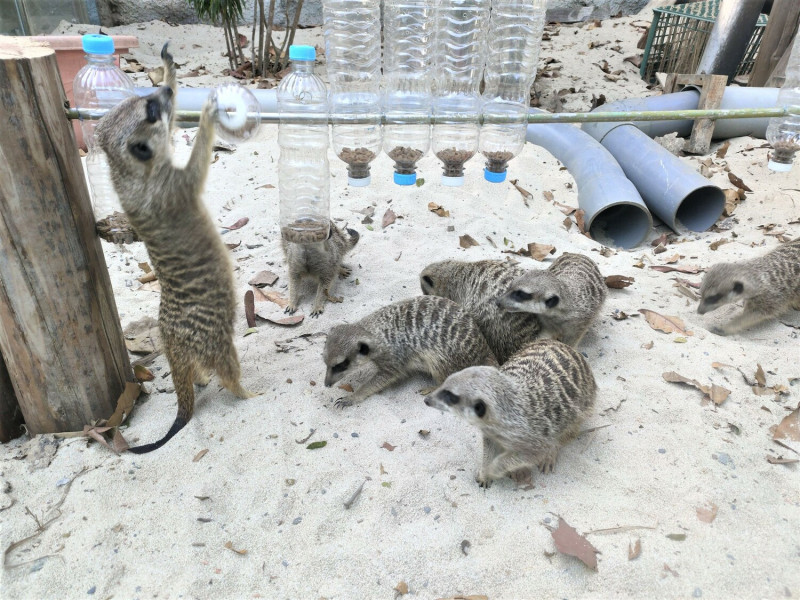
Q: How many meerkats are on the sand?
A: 7